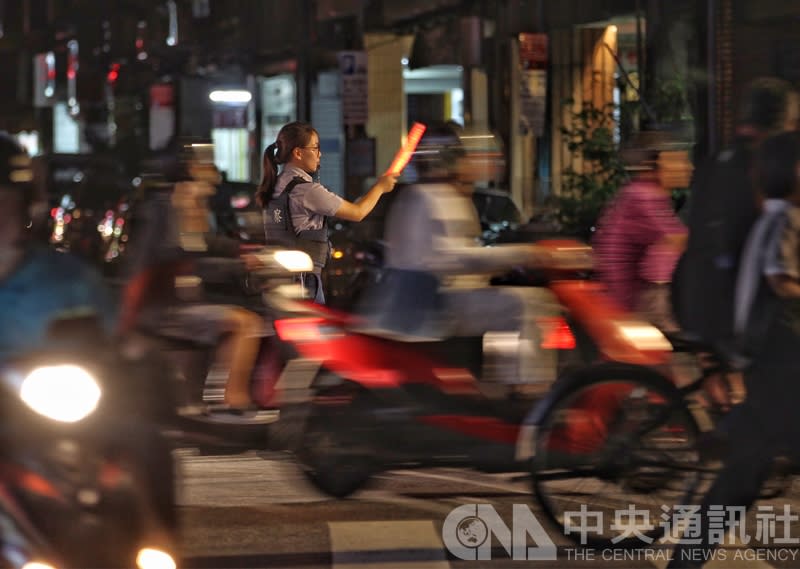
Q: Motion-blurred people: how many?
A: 6